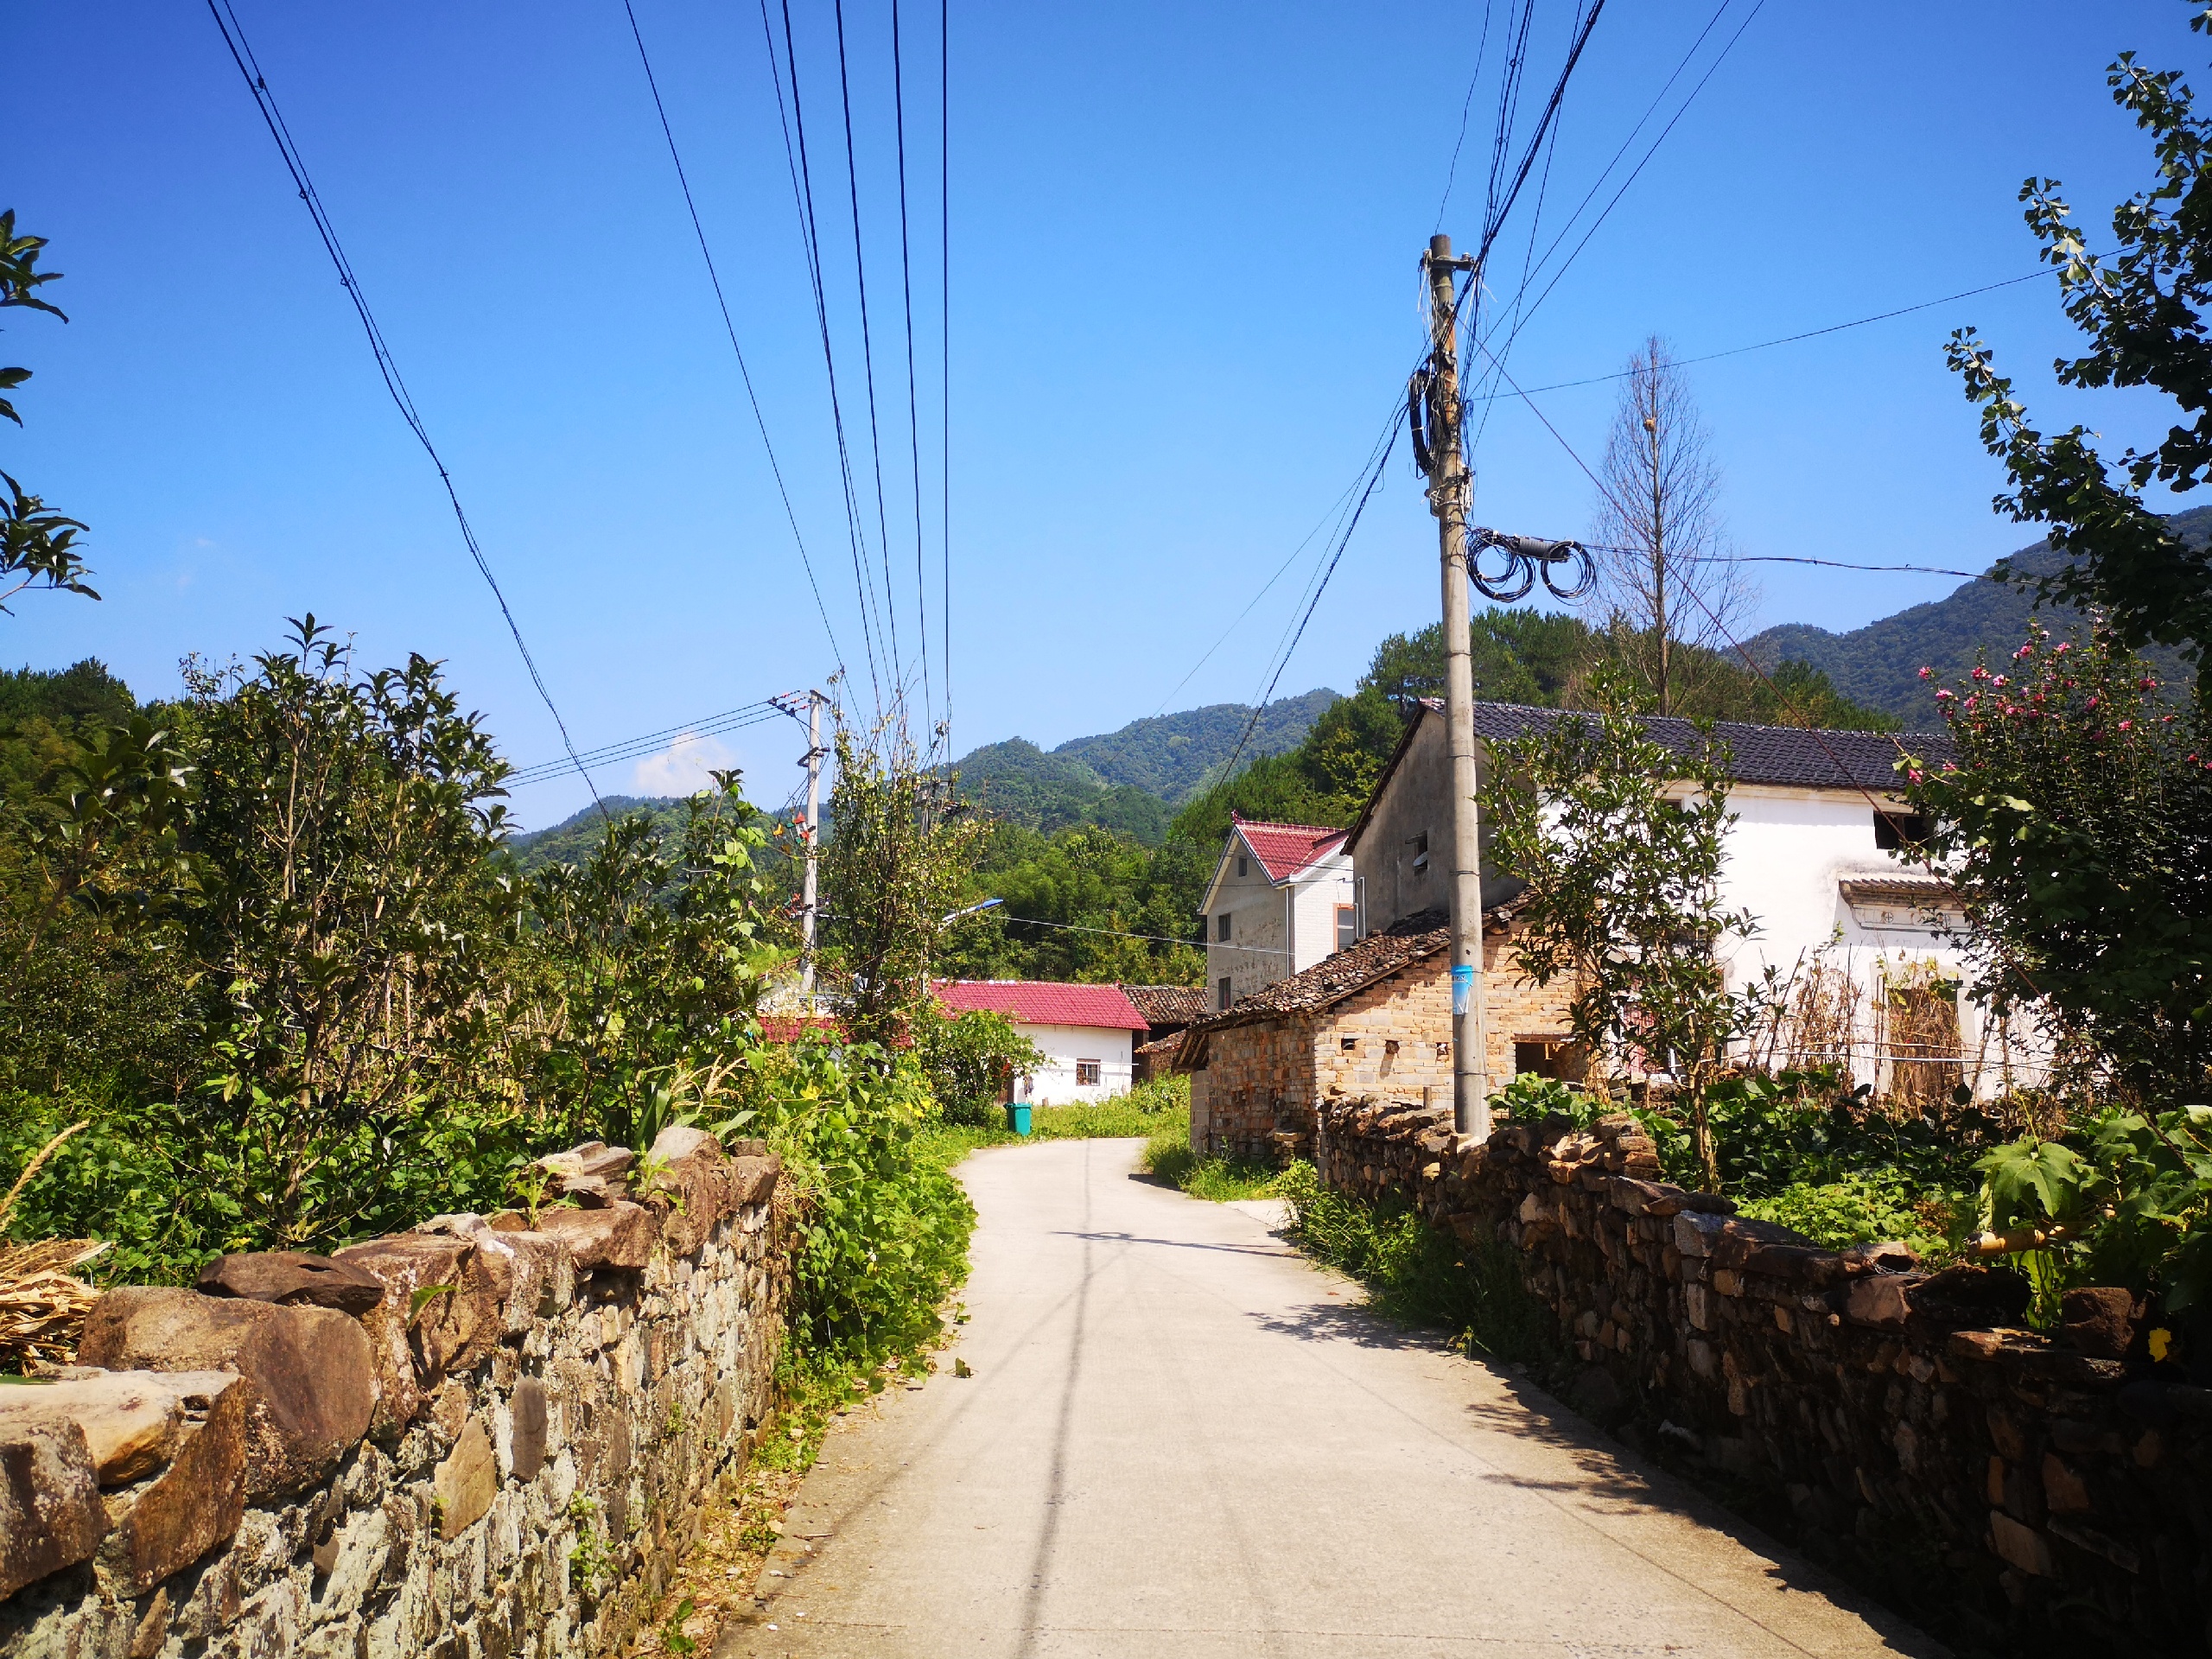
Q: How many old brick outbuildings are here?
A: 1